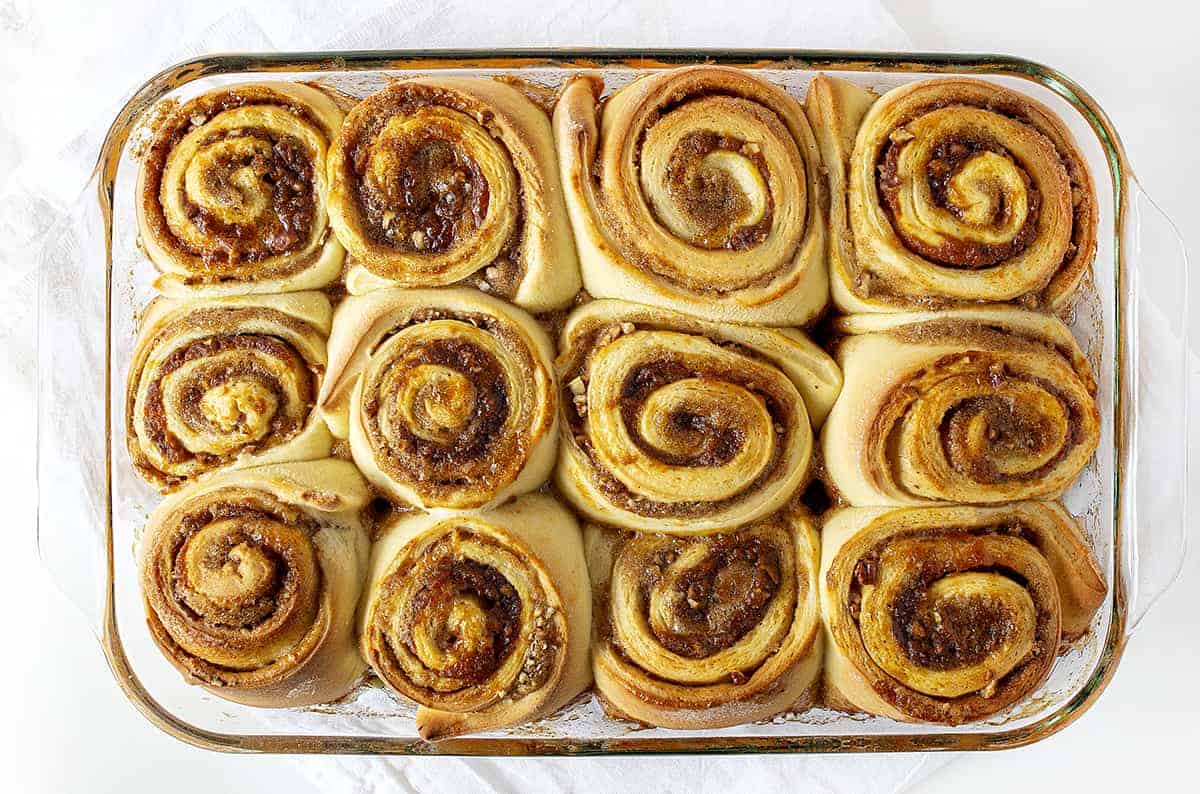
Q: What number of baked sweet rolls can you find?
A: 12